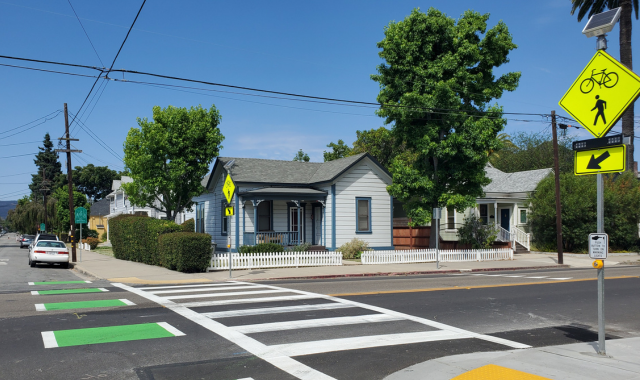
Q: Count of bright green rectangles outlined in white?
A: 4